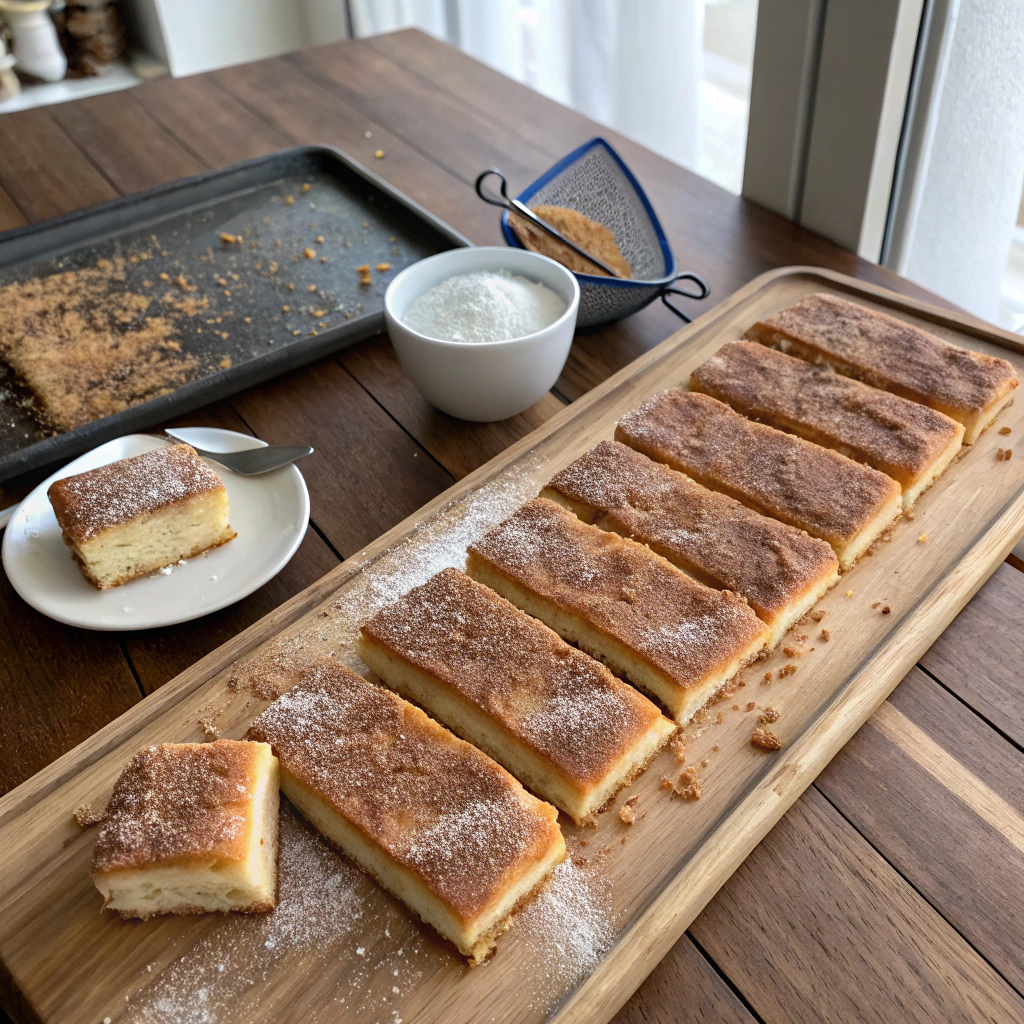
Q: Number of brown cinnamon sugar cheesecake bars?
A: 9